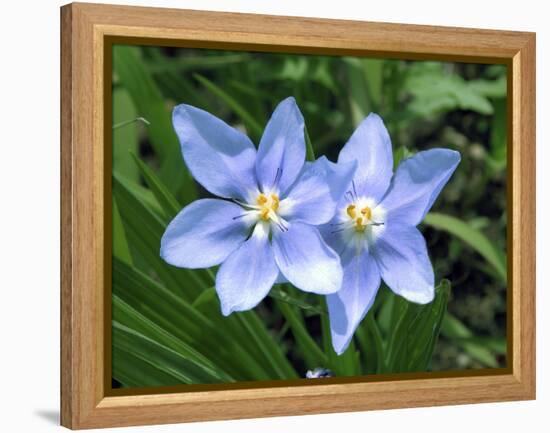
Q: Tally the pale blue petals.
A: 12